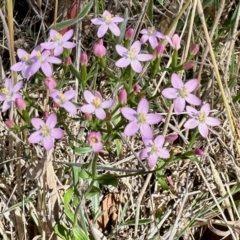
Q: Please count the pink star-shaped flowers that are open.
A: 14